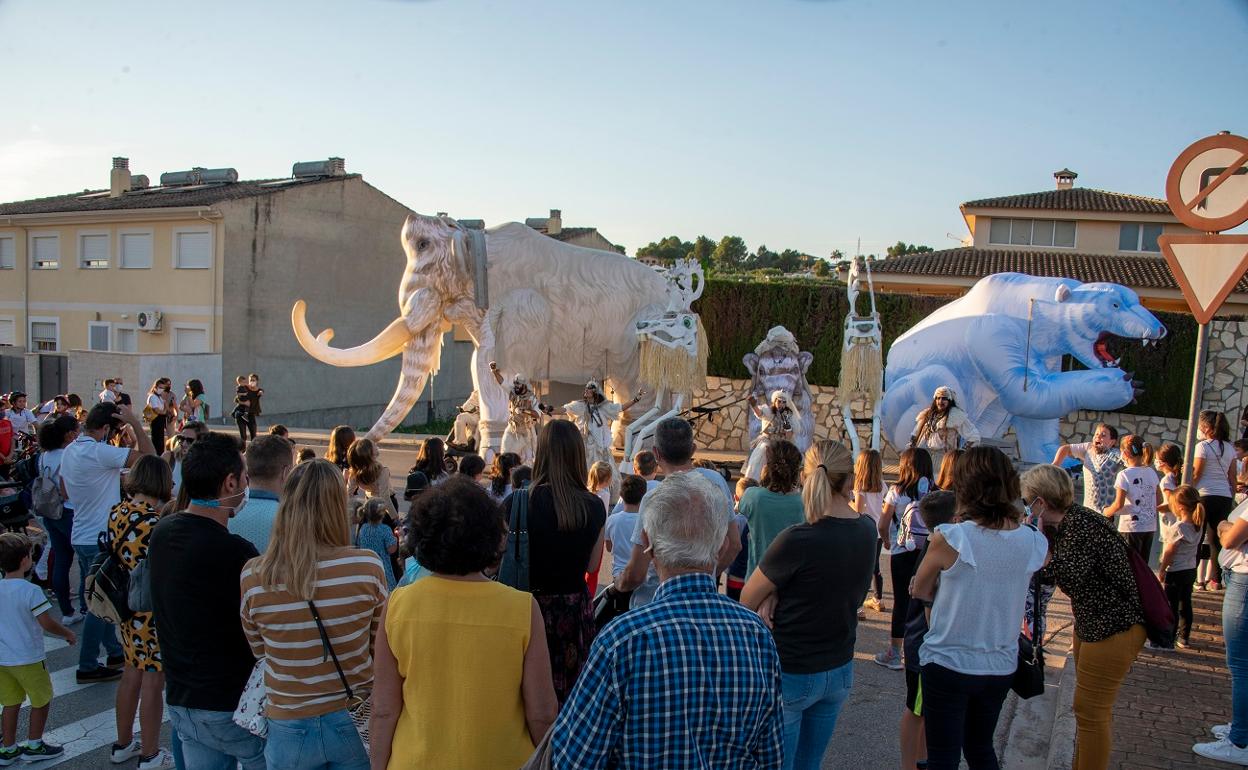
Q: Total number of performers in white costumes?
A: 4